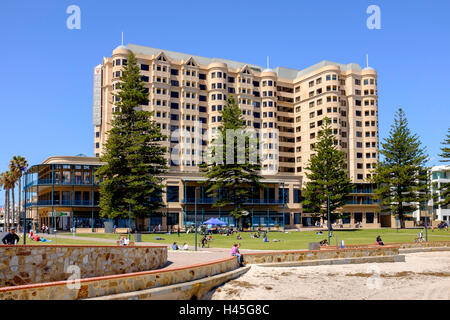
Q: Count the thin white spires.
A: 3